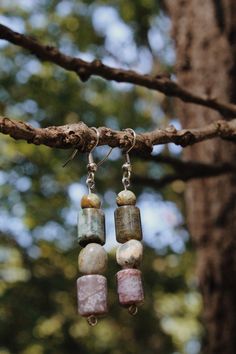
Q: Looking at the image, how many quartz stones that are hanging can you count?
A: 8